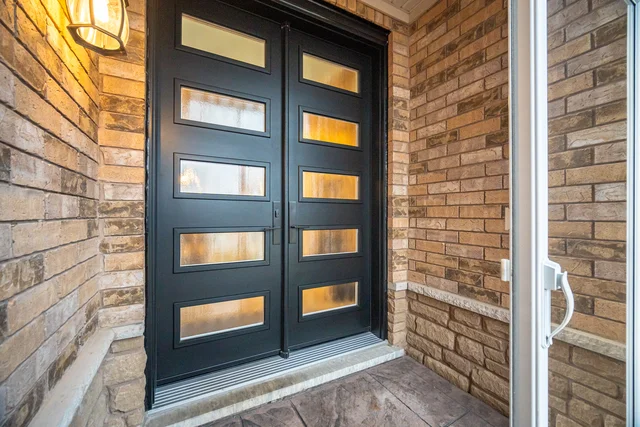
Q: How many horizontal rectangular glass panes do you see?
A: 10